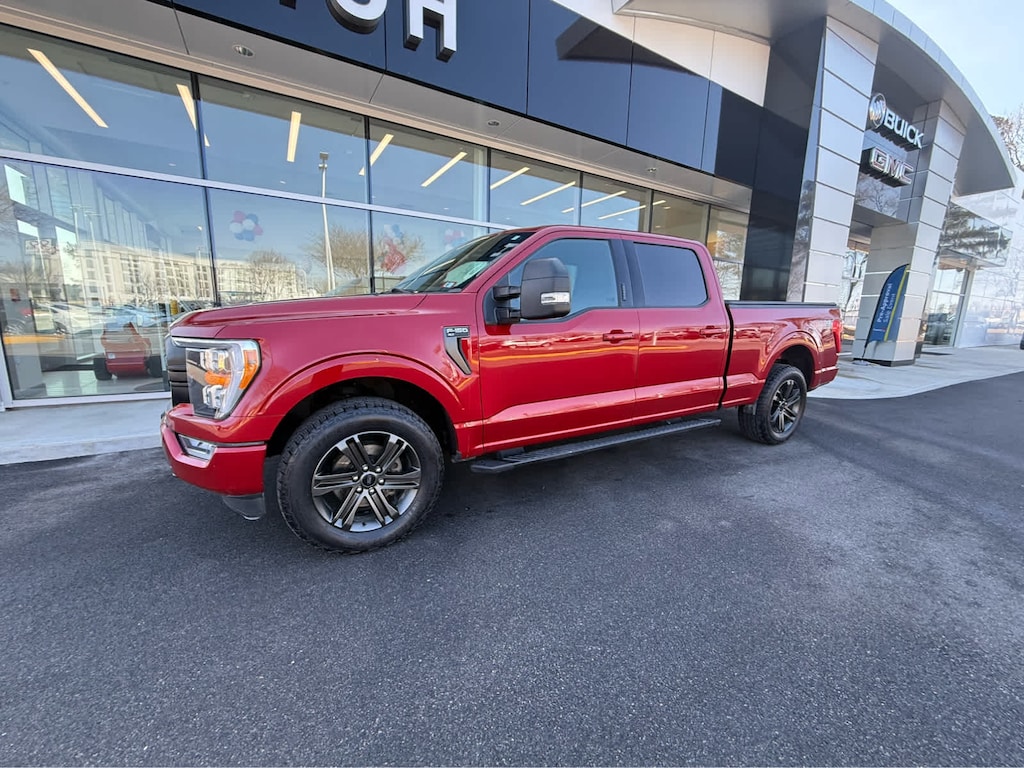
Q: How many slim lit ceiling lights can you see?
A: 9